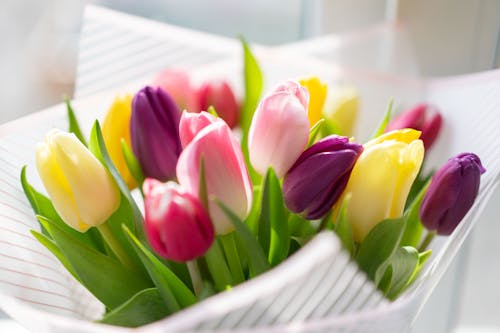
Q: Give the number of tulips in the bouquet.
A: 14